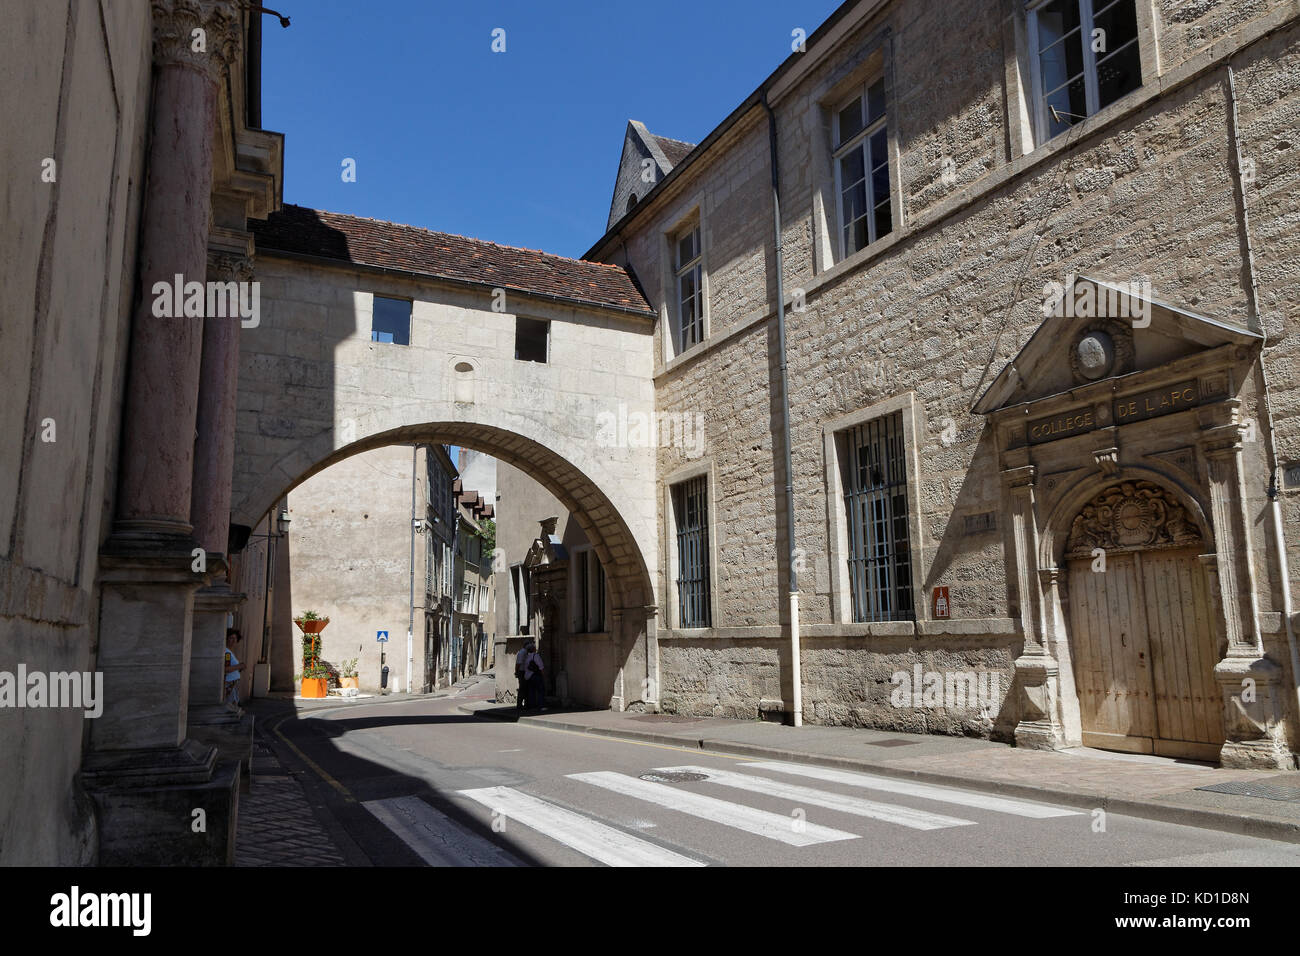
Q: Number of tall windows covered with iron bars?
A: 2